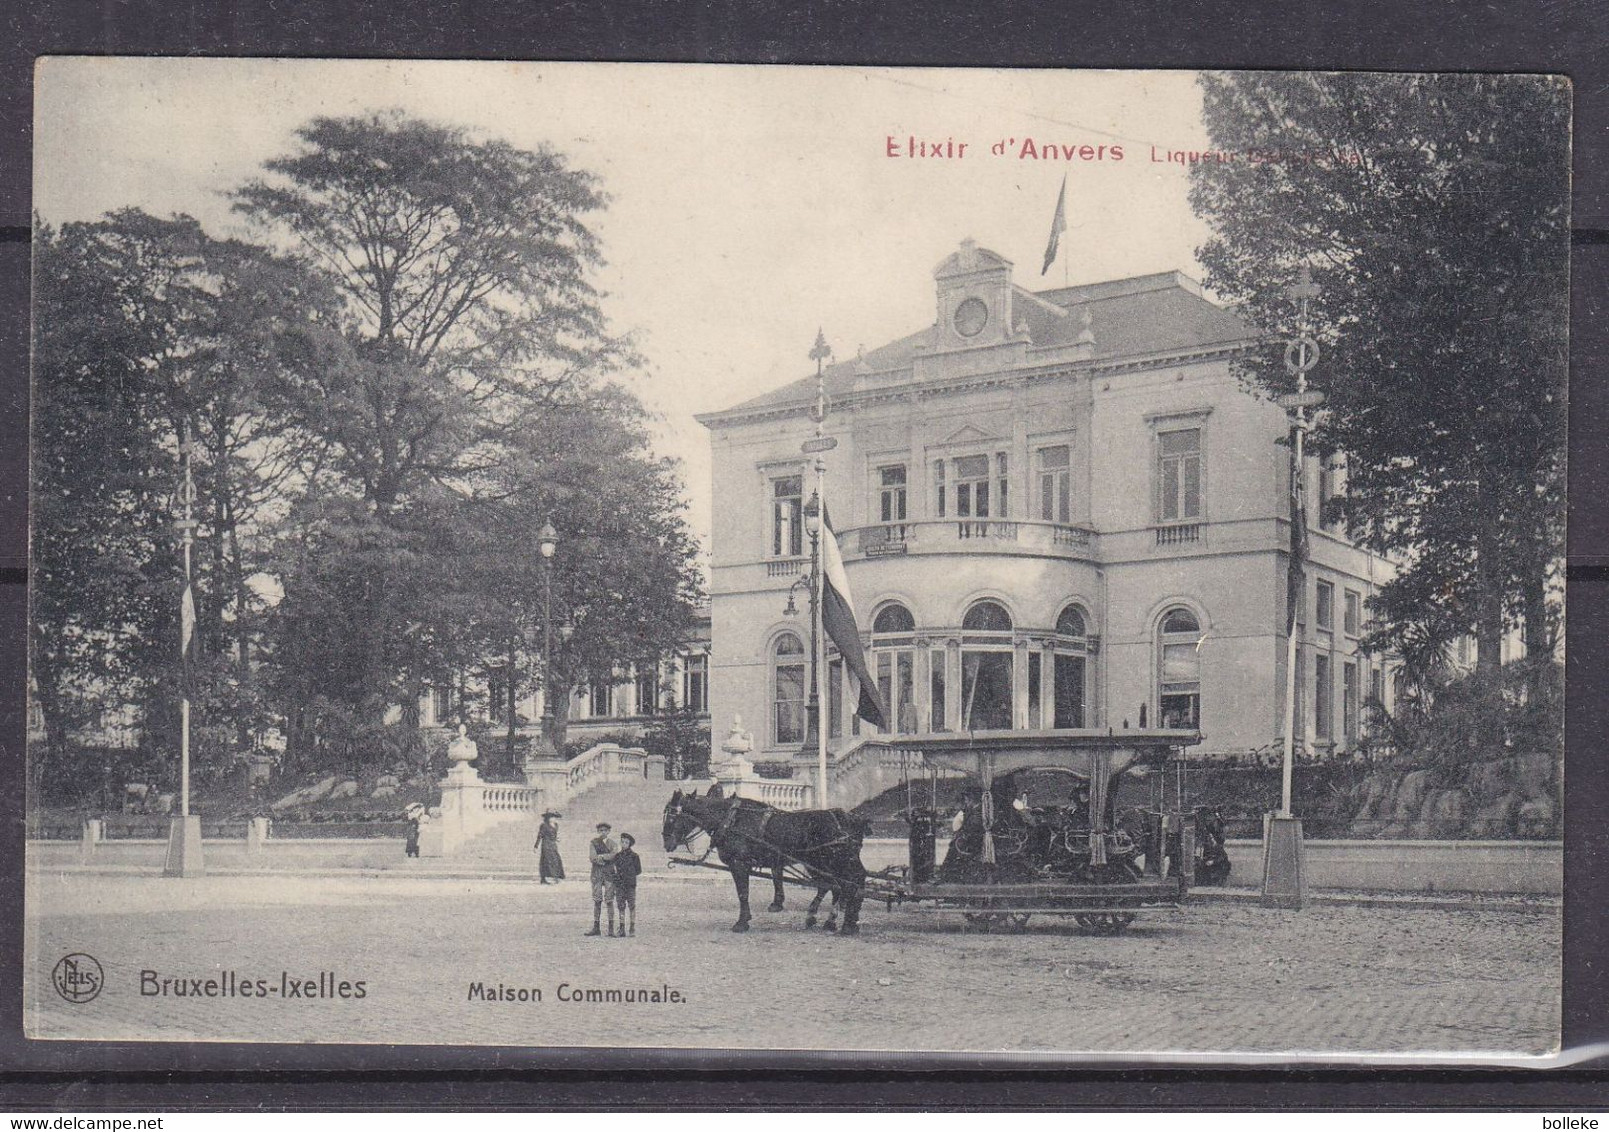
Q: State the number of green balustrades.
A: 0